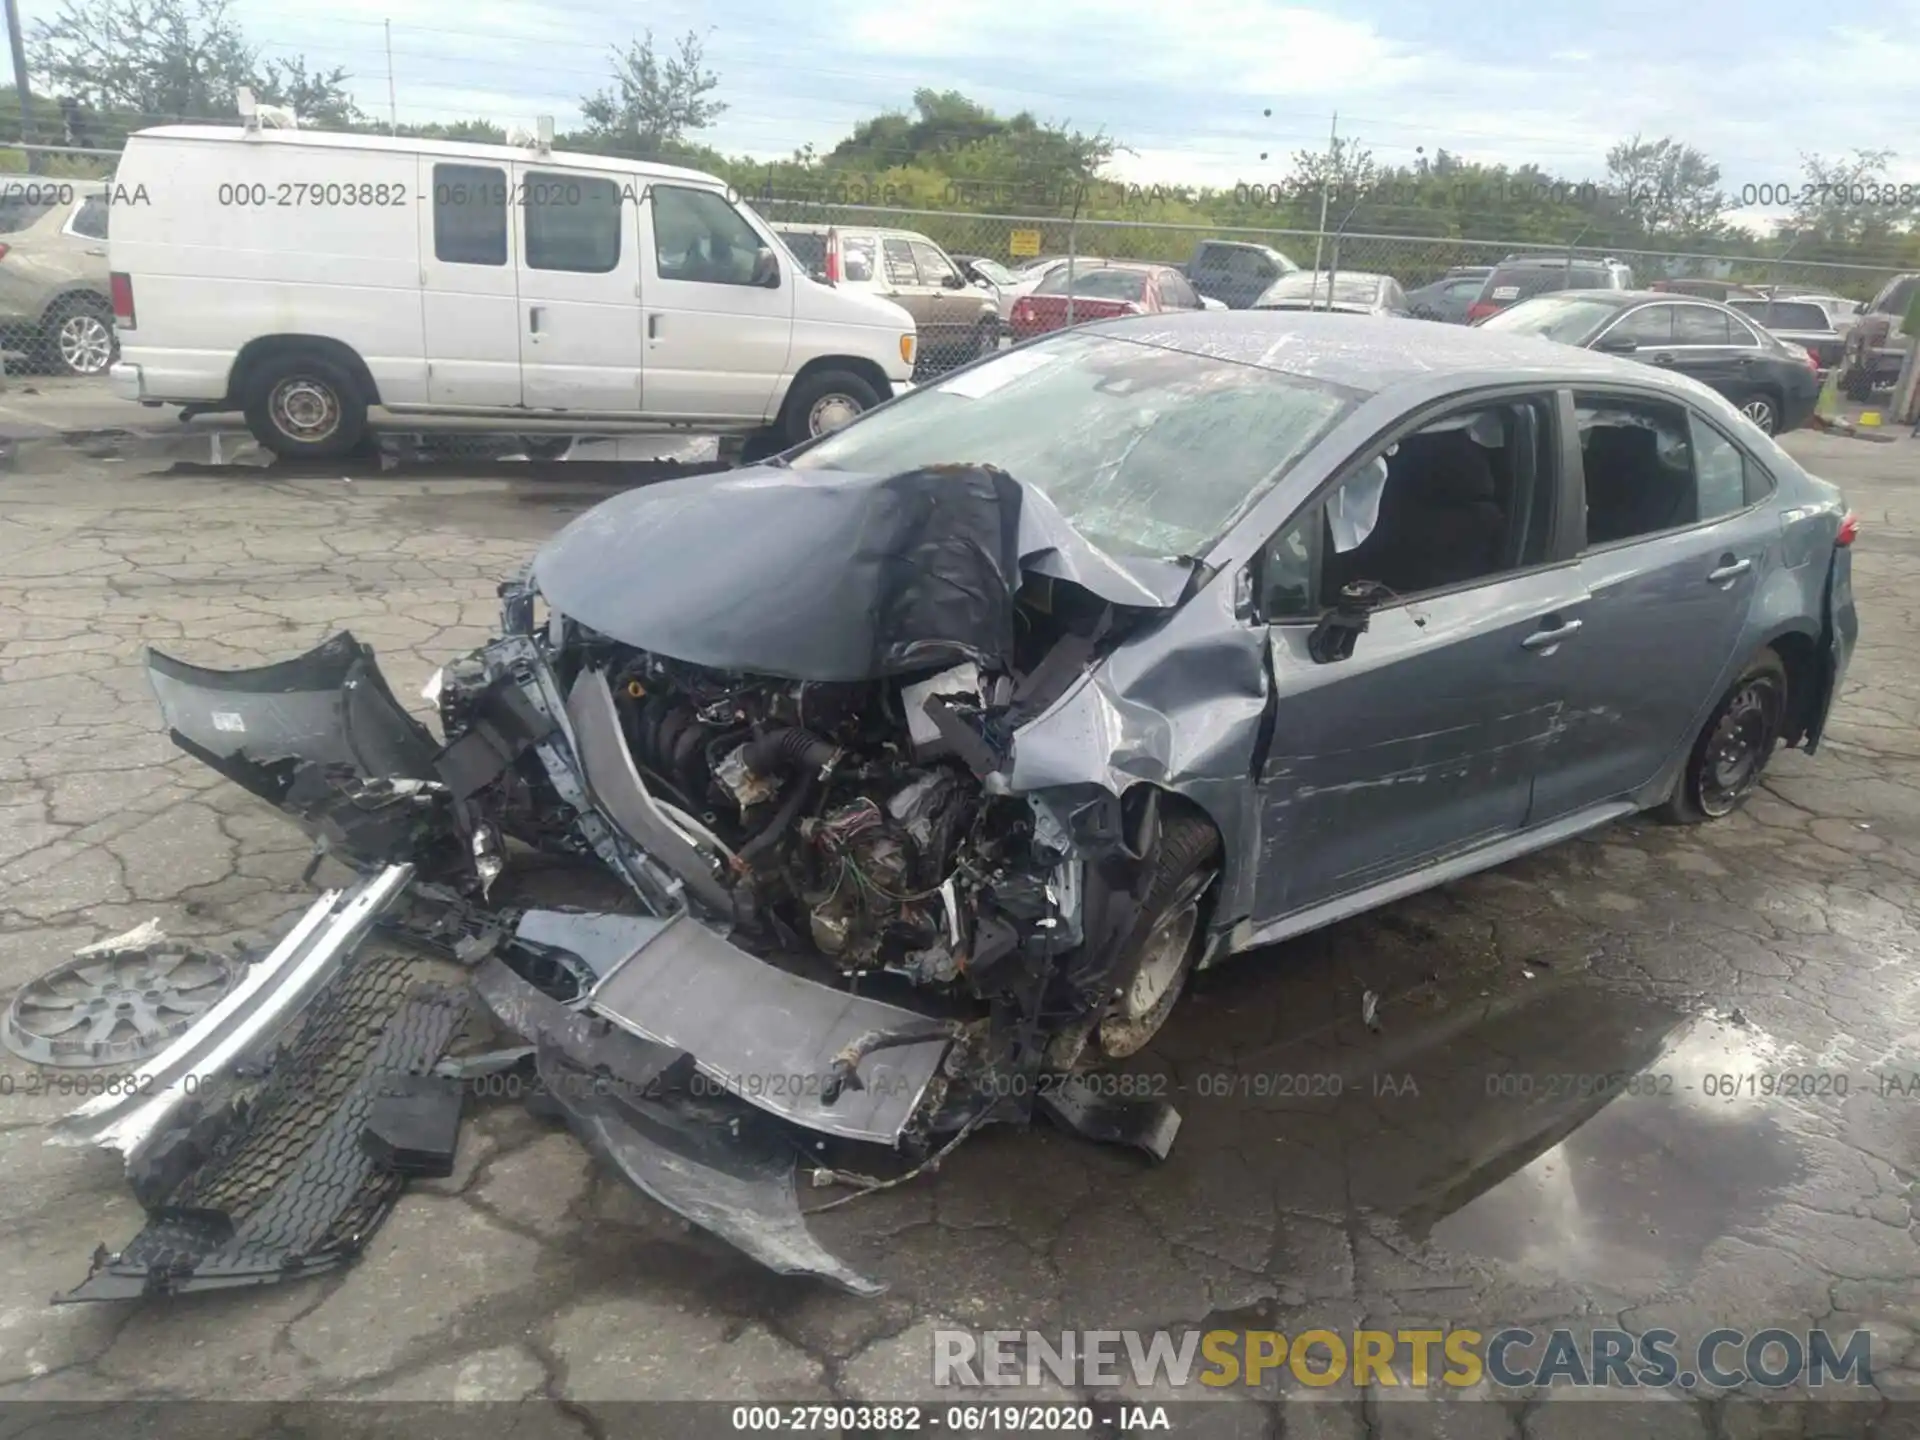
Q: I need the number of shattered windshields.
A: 1